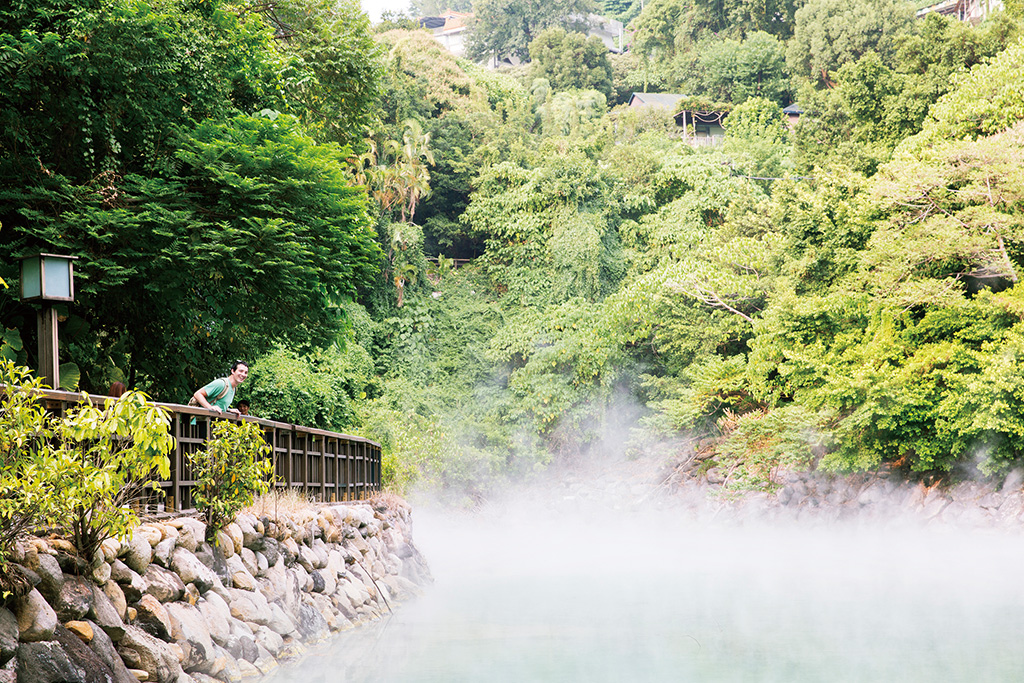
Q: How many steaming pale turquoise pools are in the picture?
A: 1